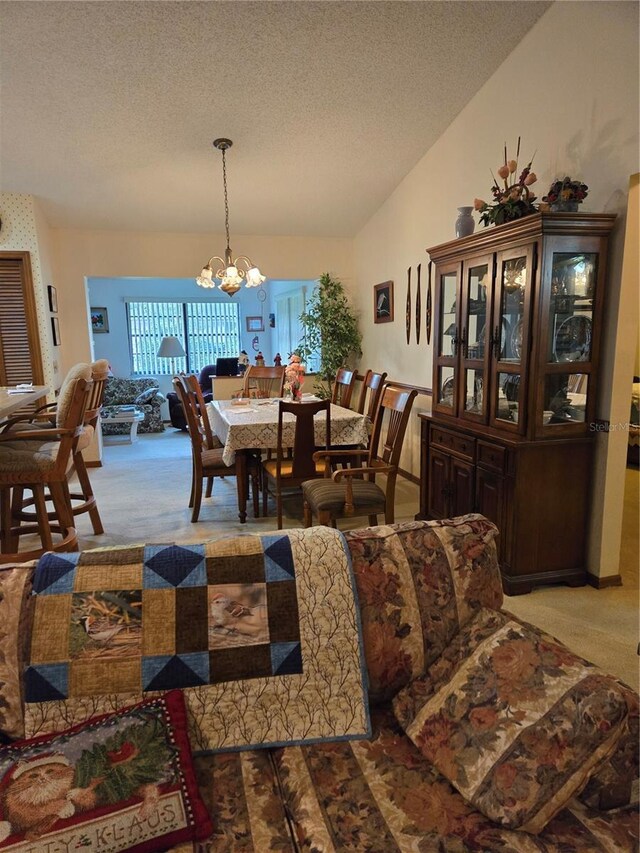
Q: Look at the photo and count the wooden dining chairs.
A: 7